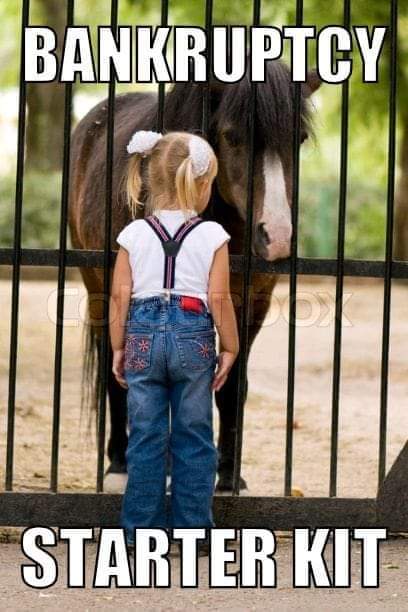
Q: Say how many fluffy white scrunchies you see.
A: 2